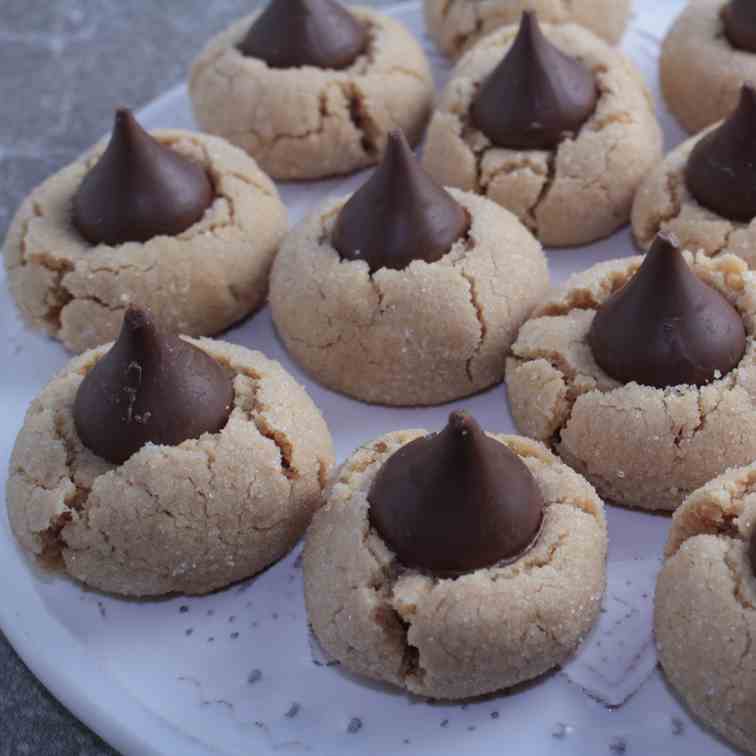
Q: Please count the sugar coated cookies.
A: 11